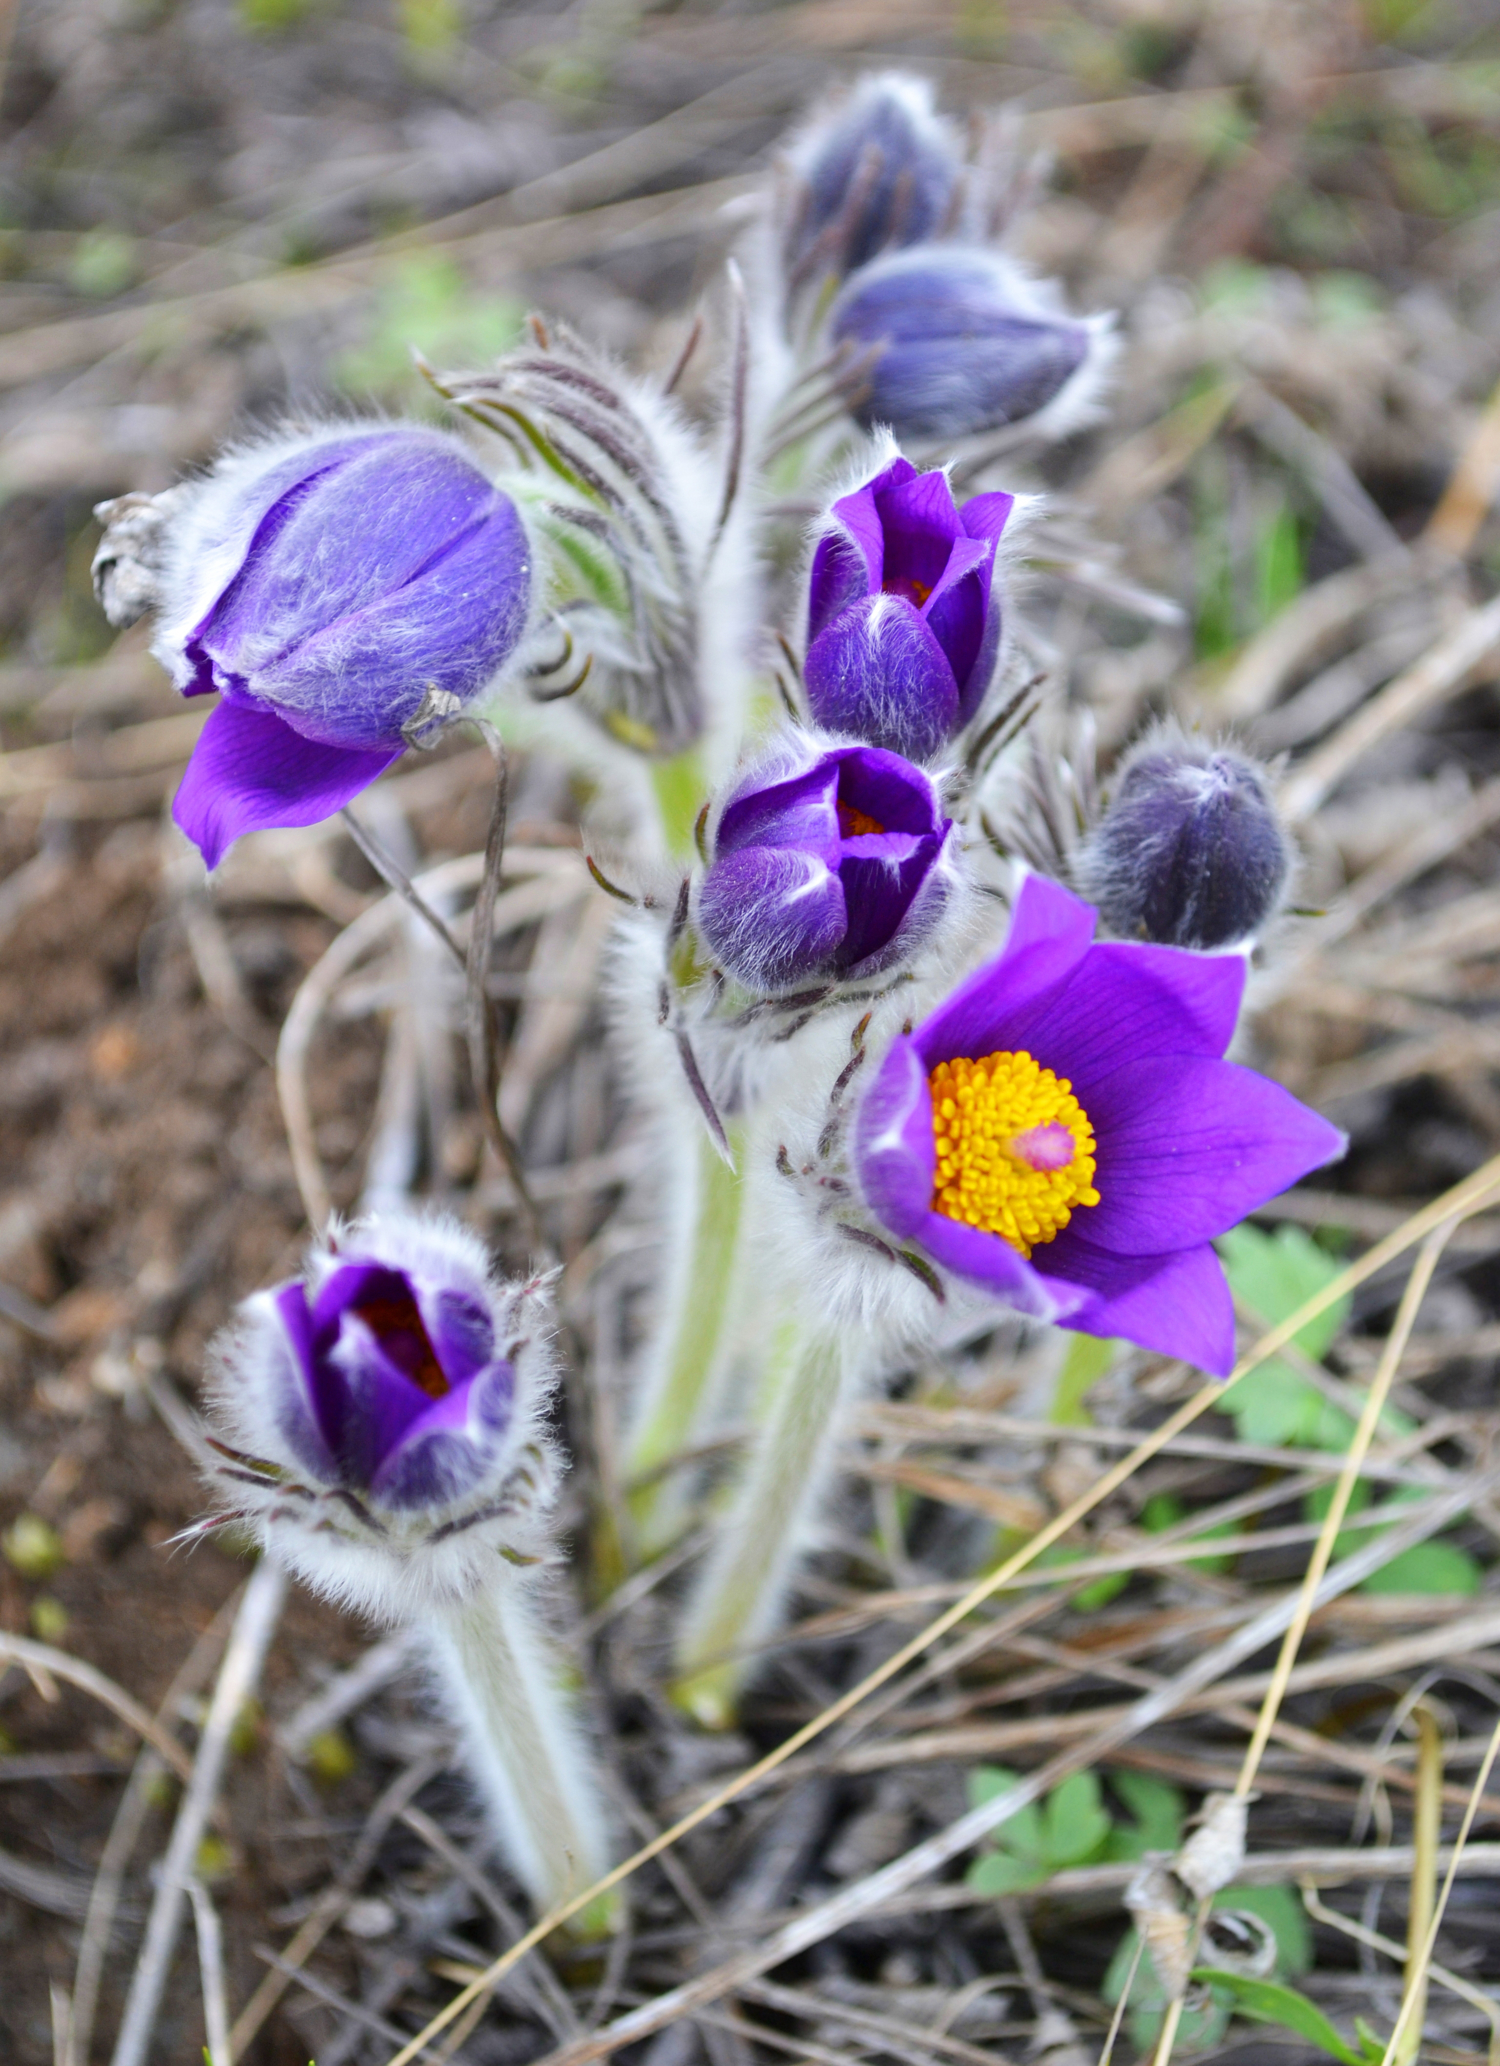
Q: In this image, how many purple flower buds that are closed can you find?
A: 3